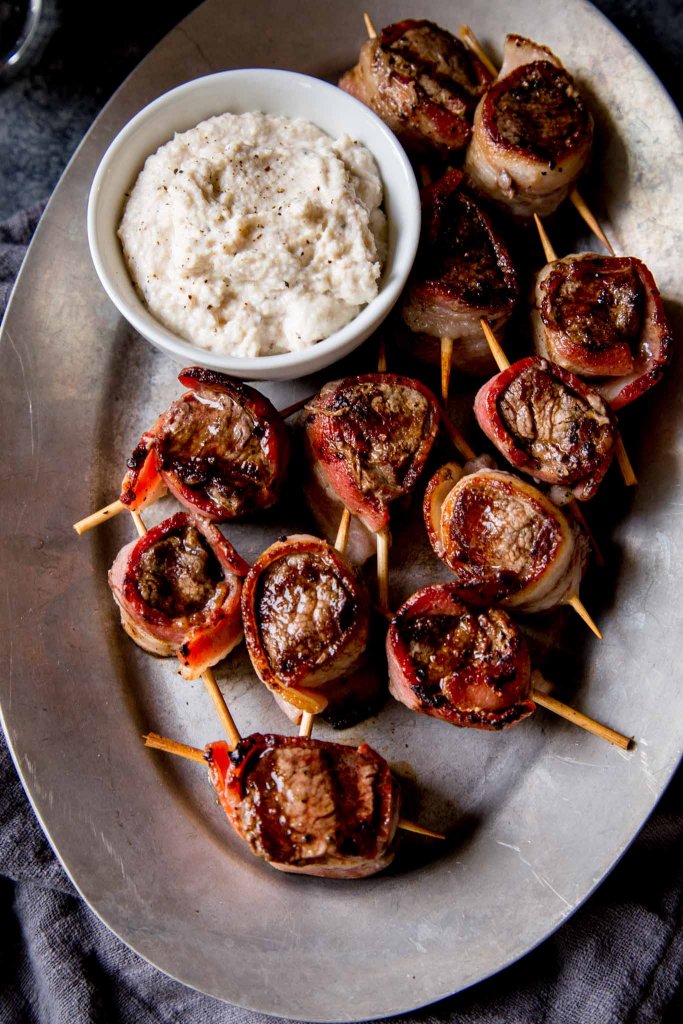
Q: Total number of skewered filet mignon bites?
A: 12